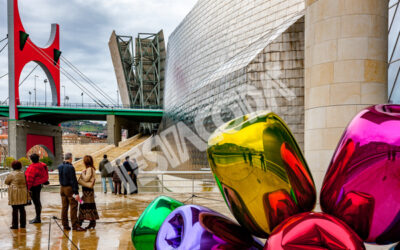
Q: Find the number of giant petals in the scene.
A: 5